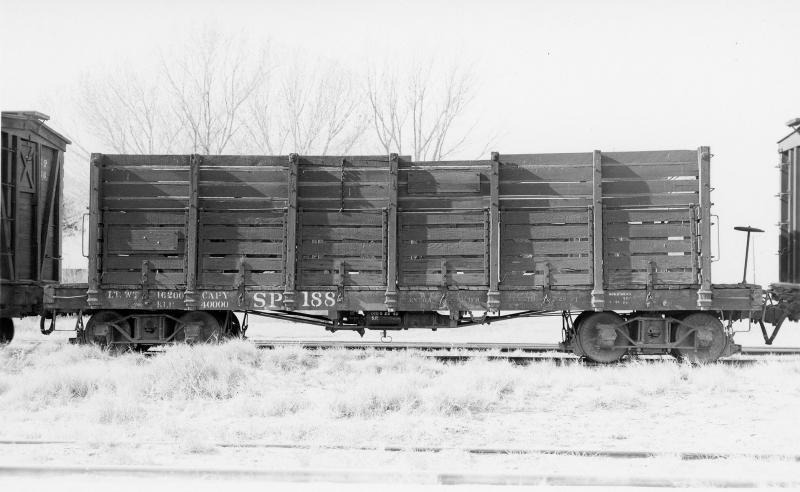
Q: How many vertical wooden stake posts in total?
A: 7